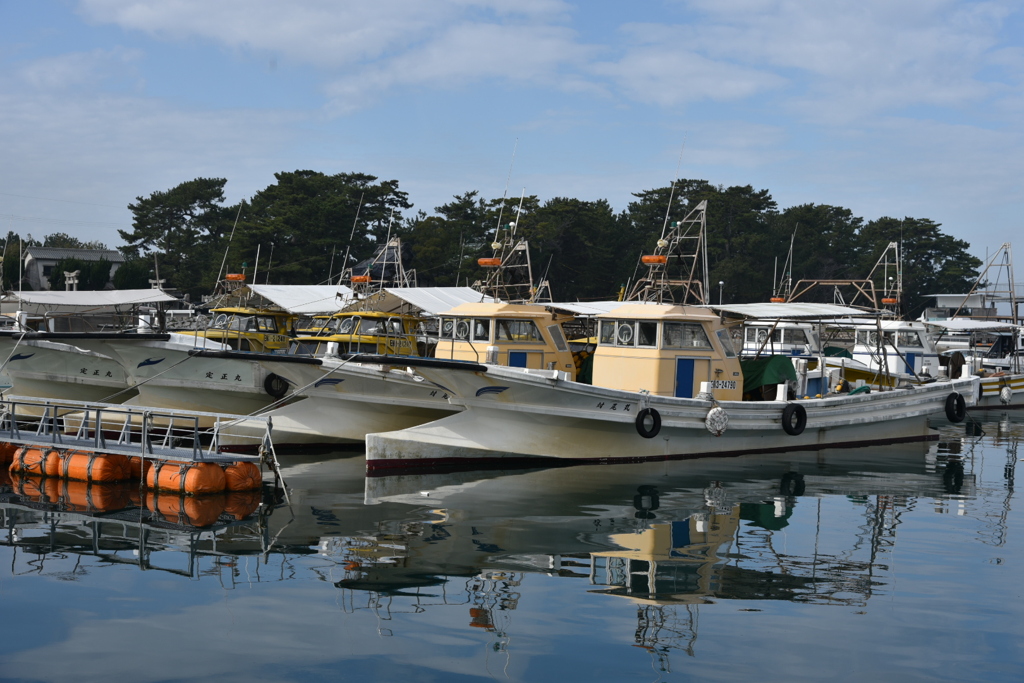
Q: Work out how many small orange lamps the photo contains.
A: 6